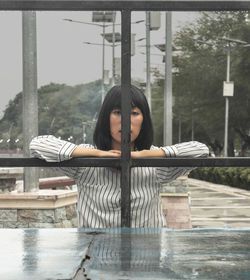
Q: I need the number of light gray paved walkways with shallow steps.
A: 1